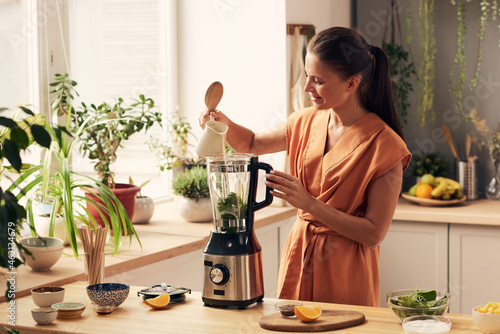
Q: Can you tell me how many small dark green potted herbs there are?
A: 1